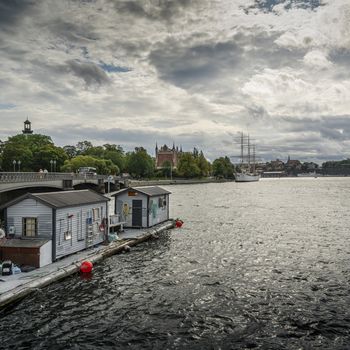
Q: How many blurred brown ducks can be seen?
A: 0